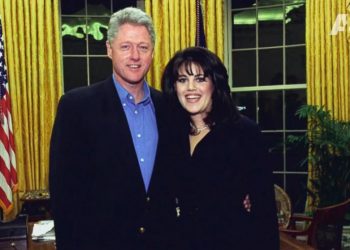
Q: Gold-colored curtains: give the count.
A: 3